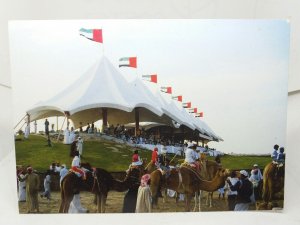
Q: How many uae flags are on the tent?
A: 8